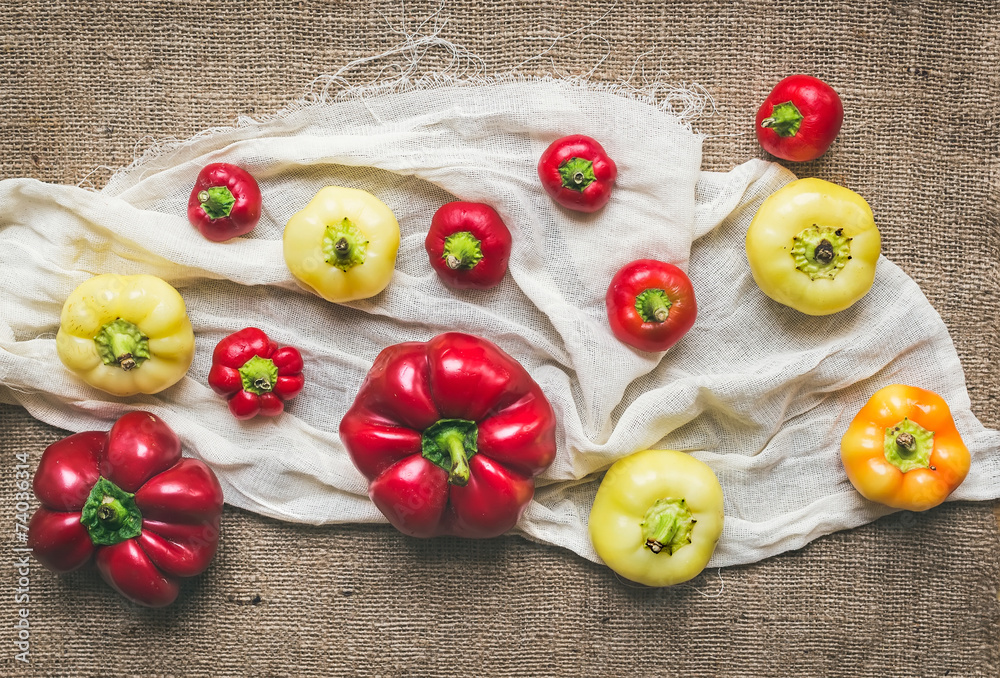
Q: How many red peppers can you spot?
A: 8